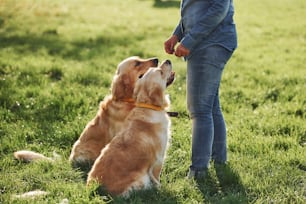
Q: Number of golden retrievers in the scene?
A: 2